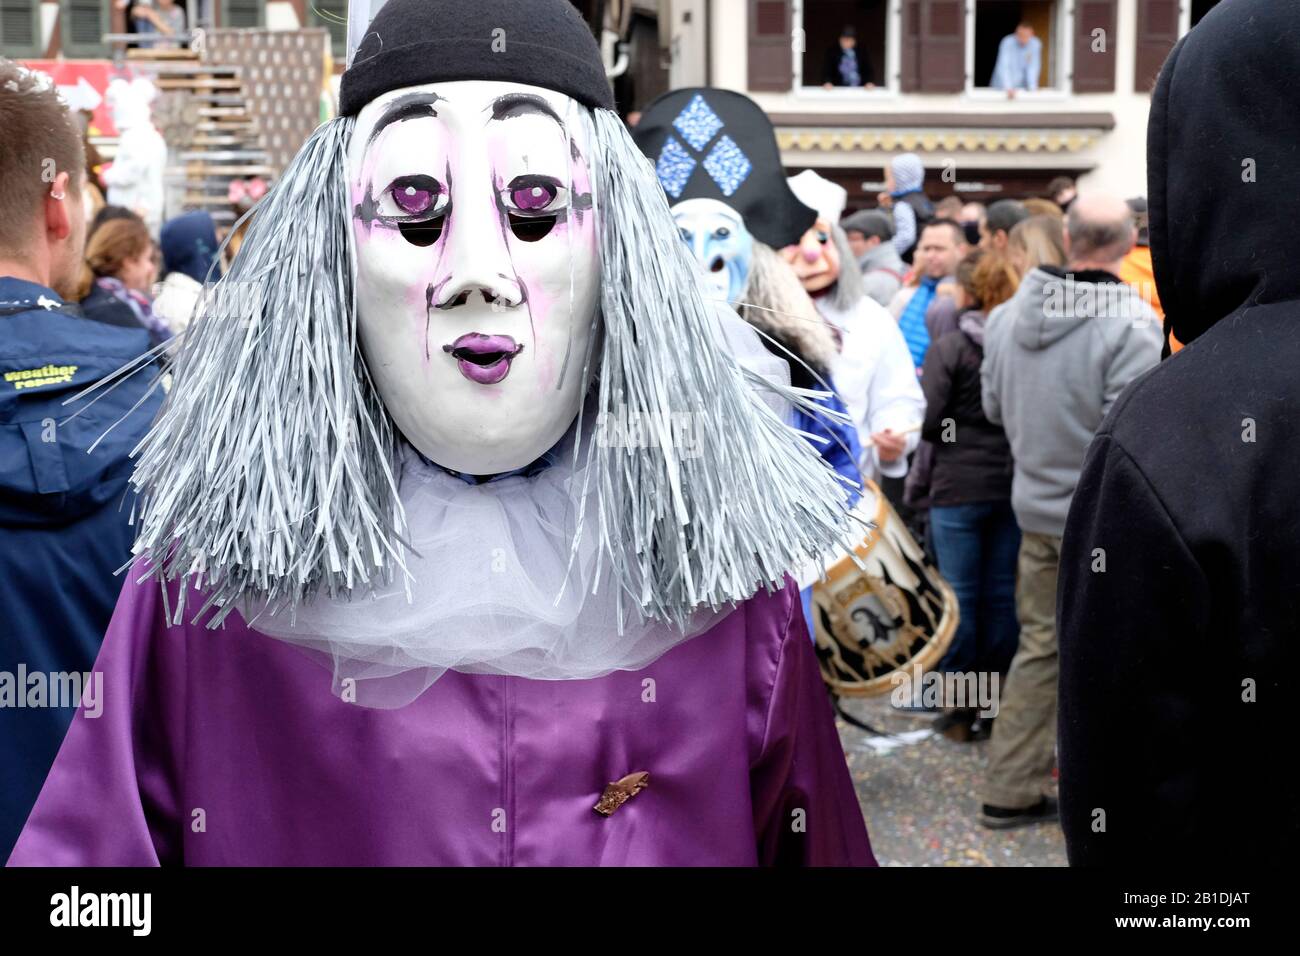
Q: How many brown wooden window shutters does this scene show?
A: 5